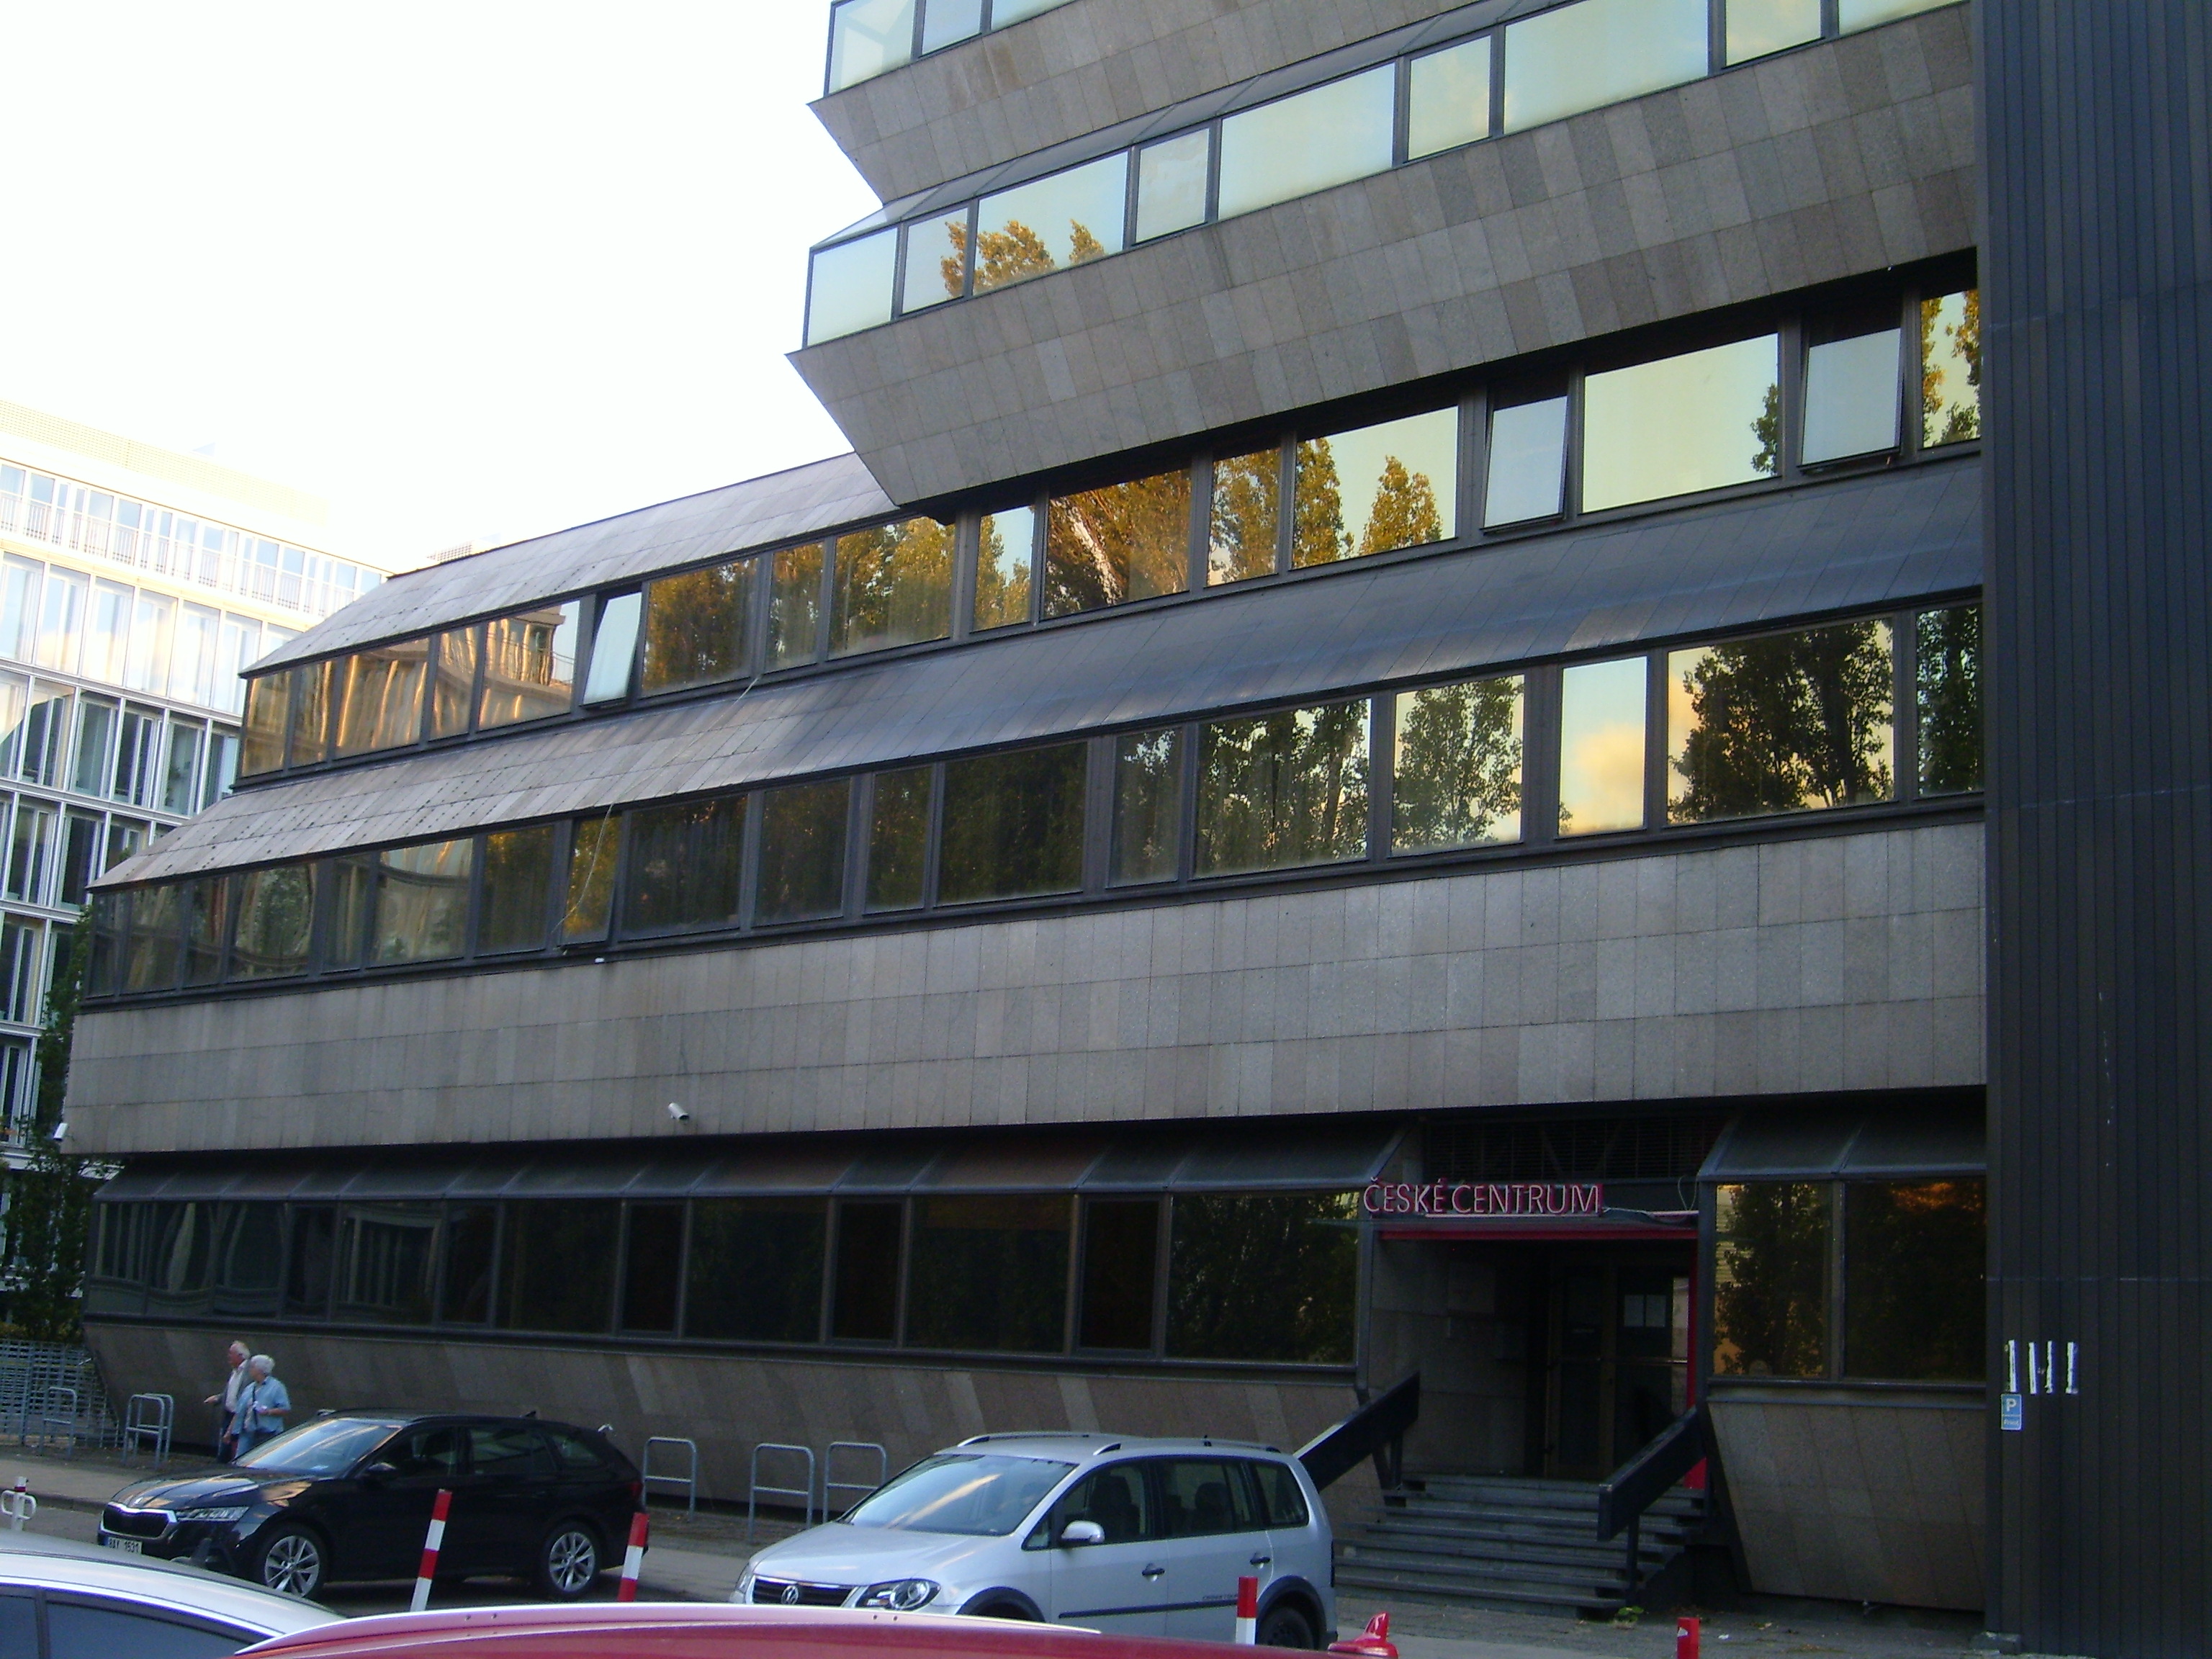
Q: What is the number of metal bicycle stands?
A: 6